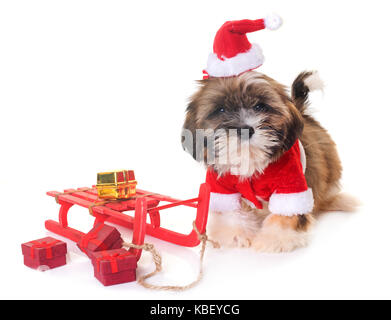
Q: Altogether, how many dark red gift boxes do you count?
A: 3